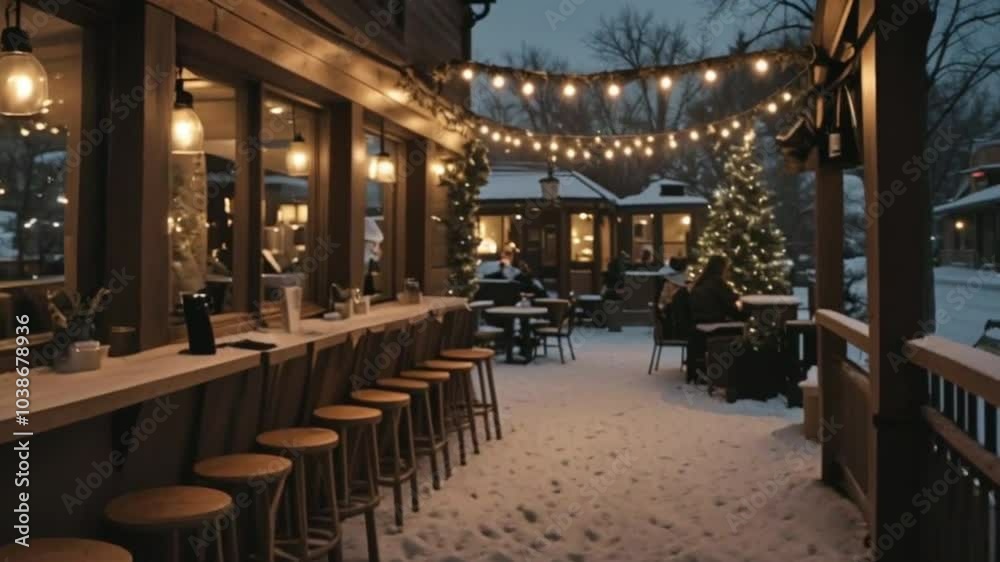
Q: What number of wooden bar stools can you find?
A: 10